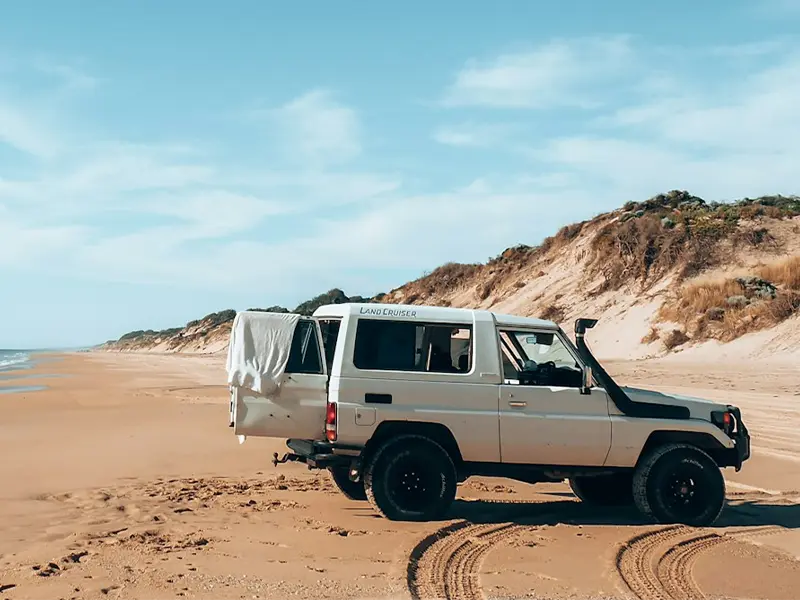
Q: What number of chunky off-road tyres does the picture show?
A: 4